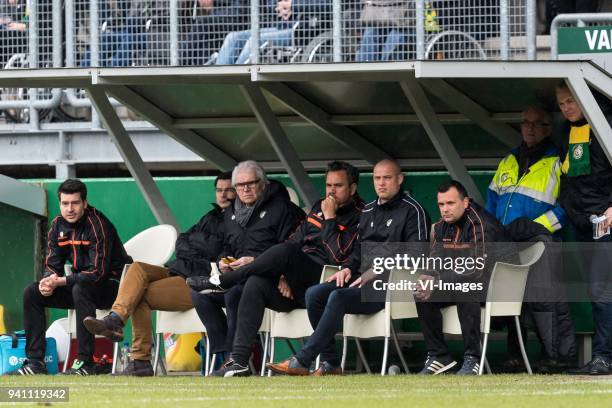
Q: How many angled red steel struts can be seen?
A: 0